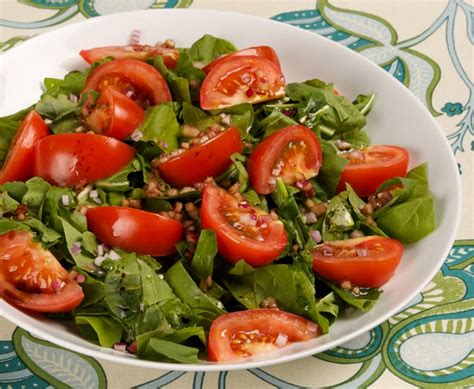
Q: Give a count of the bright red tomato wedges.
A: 15